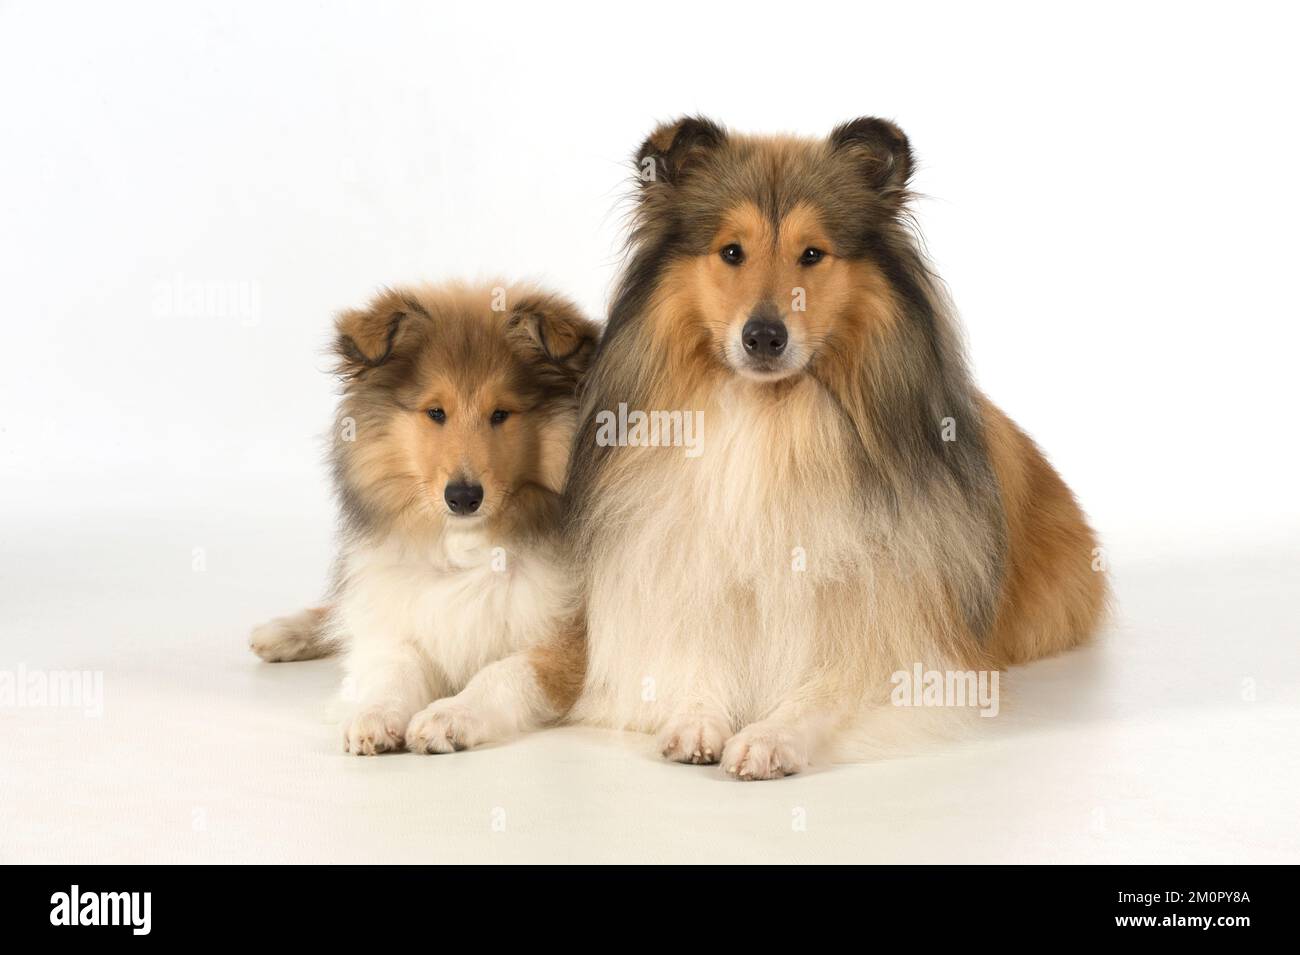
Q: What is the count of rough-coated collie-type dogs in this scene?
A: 2